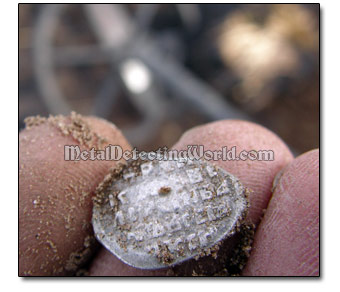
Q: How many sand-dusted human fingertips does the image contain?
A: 3